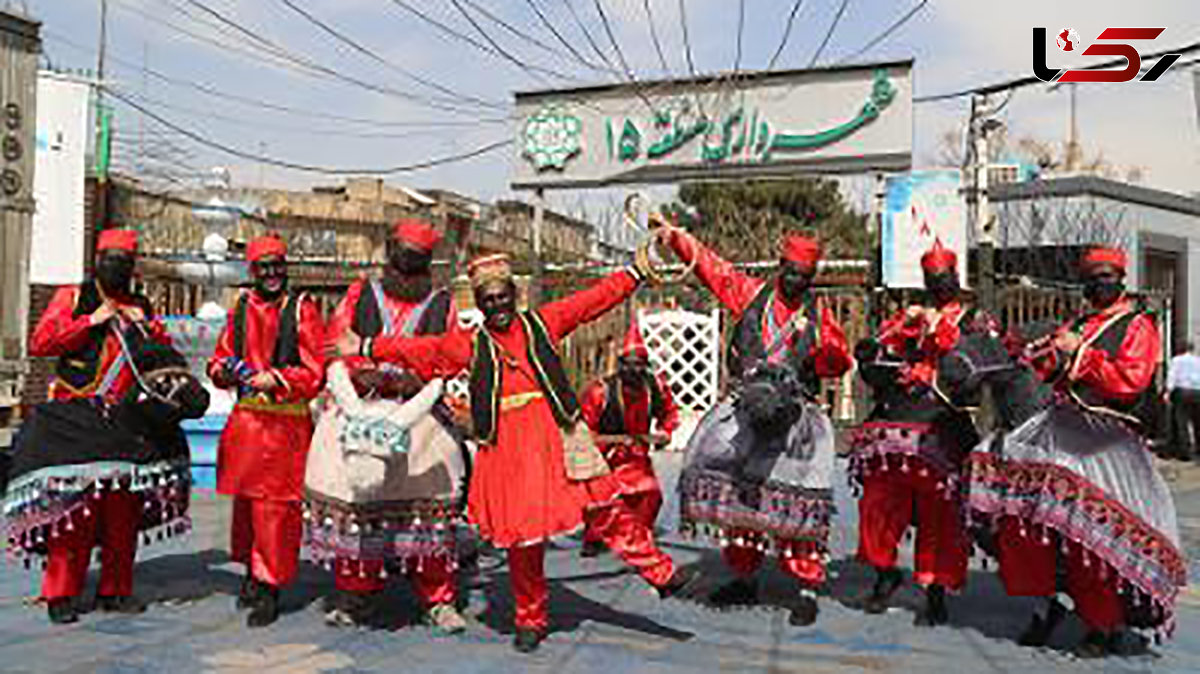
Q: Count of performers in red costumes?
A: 8